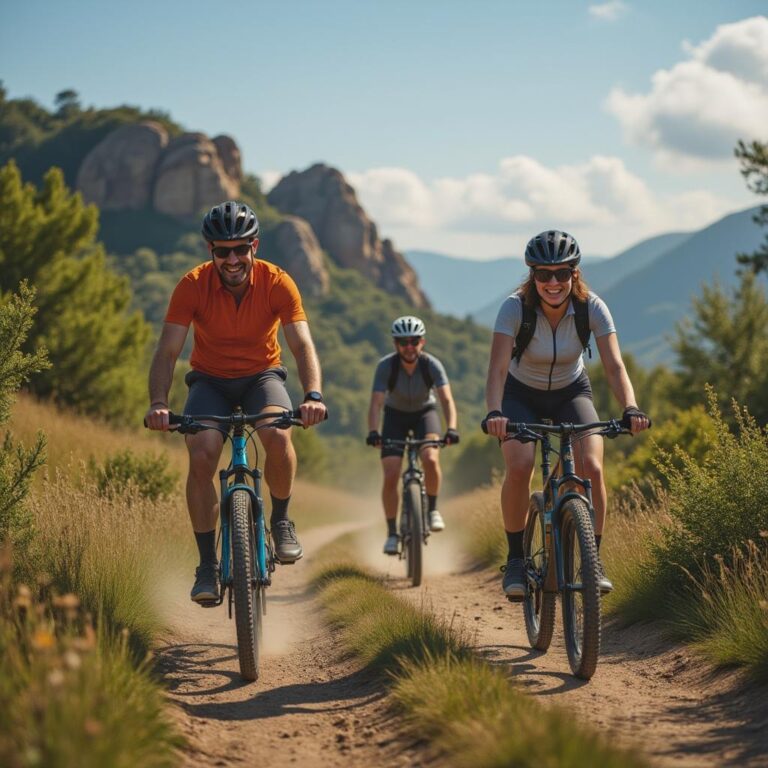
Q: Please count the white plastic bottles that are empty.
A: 0